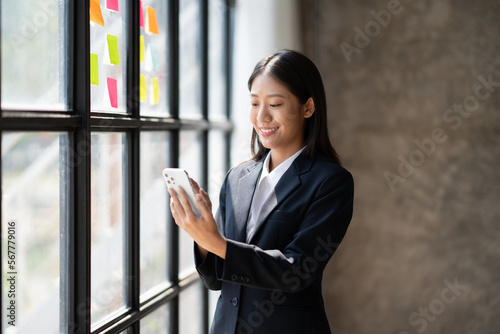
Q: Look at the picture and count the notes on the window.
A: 11